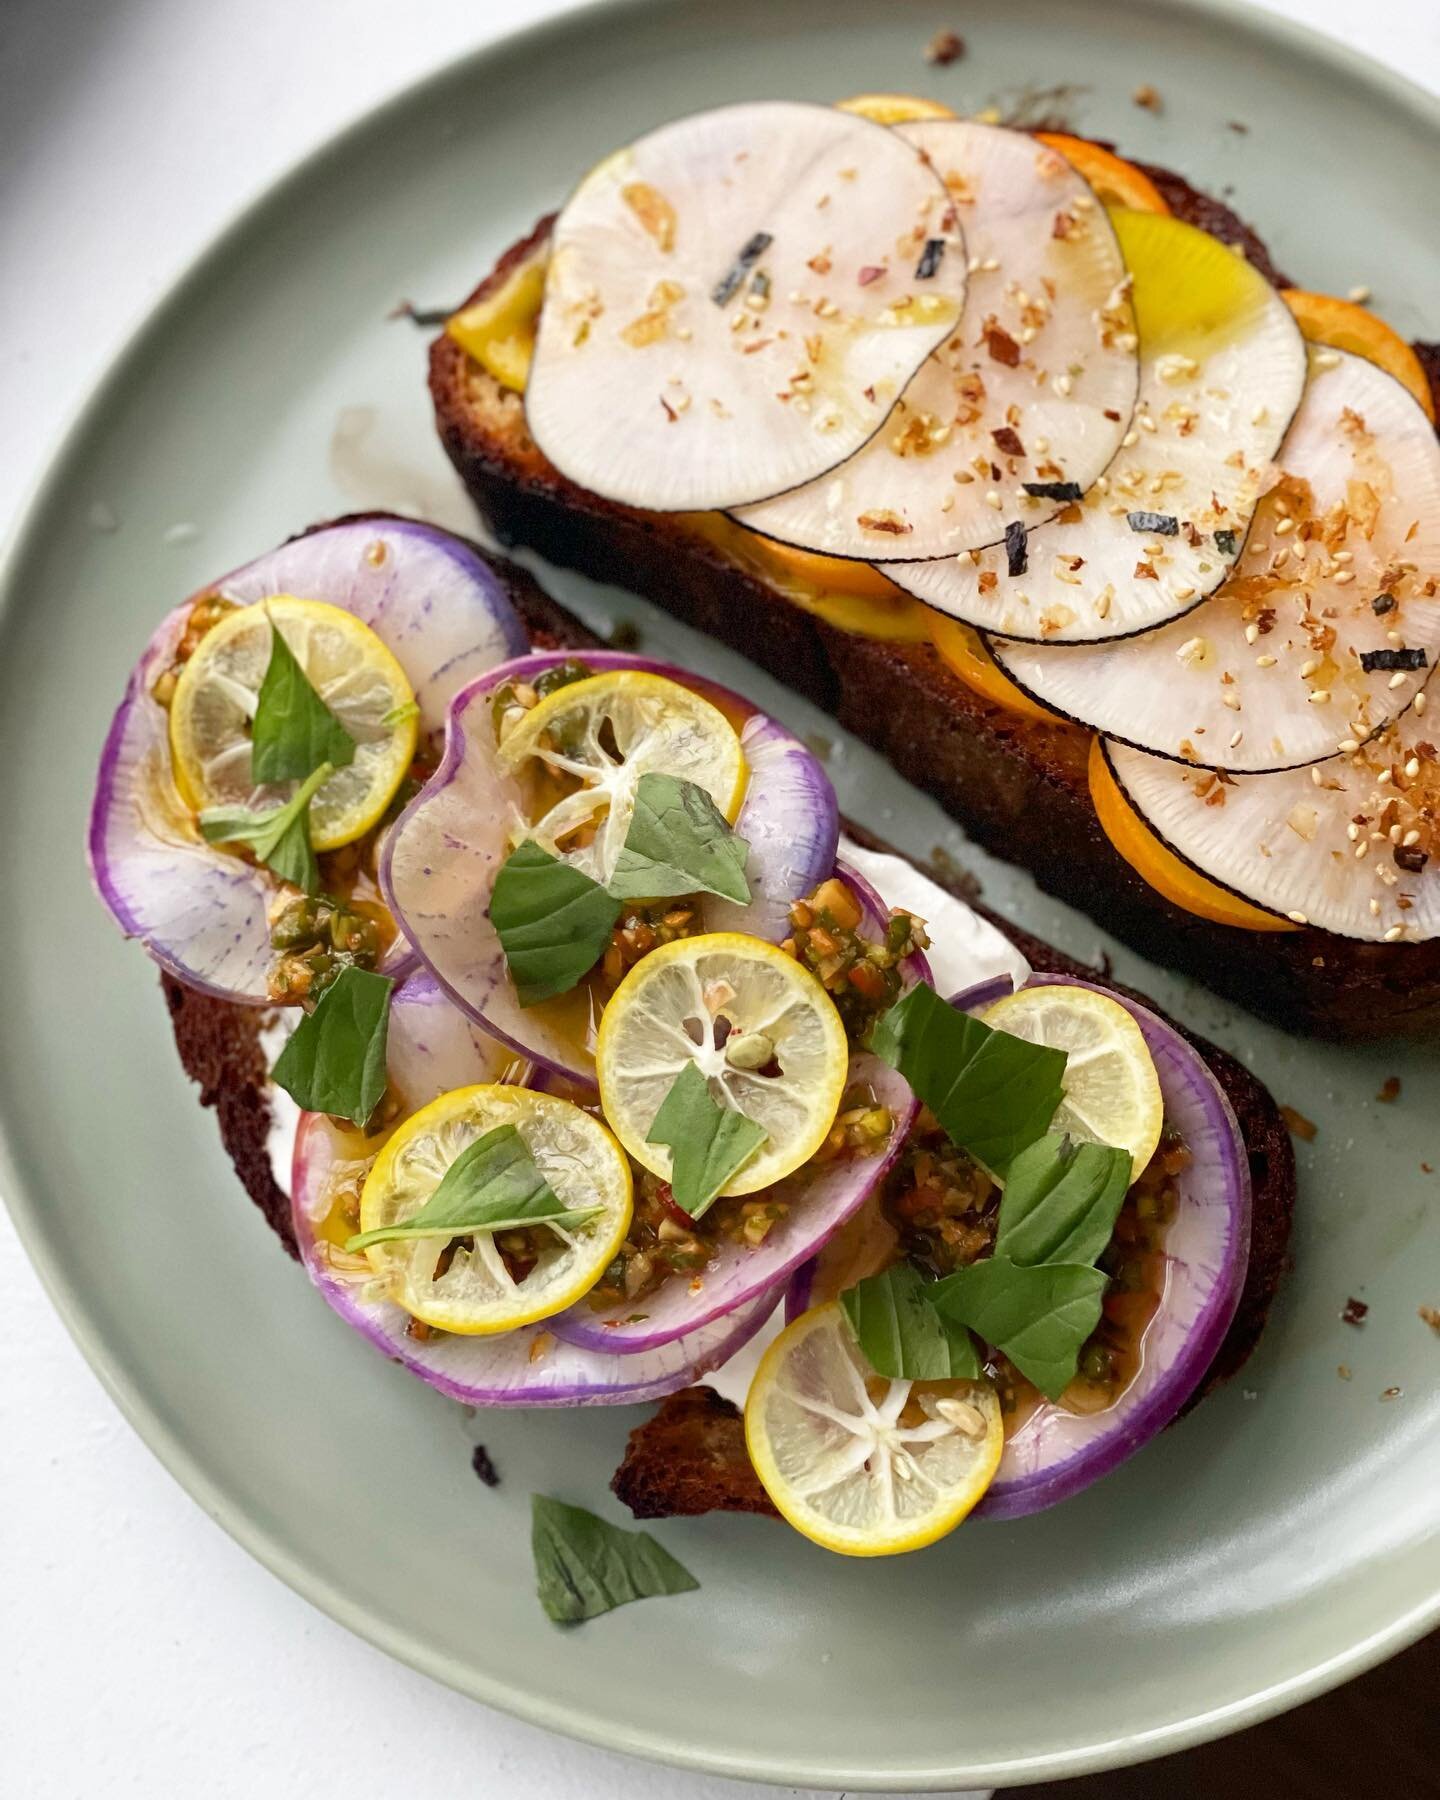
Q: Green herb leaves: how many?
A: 12